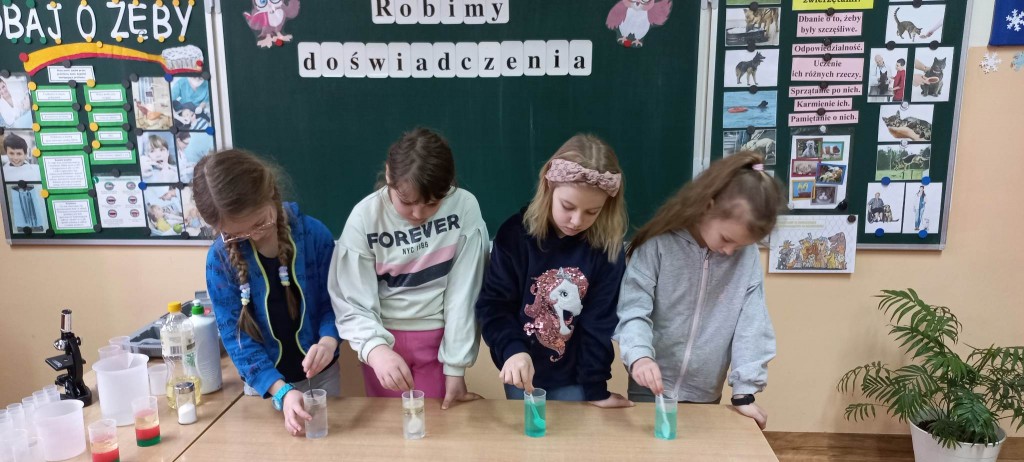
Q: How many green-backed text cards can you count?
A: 9